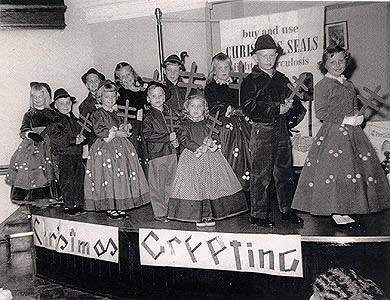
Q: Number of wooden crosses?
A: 9